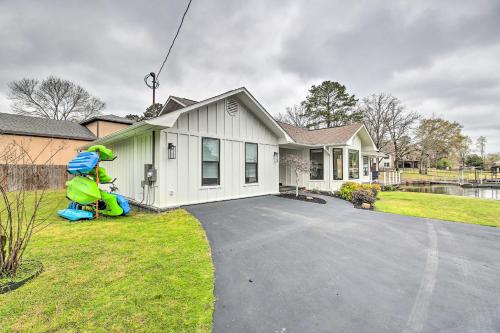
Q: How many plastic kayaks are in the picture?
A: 7